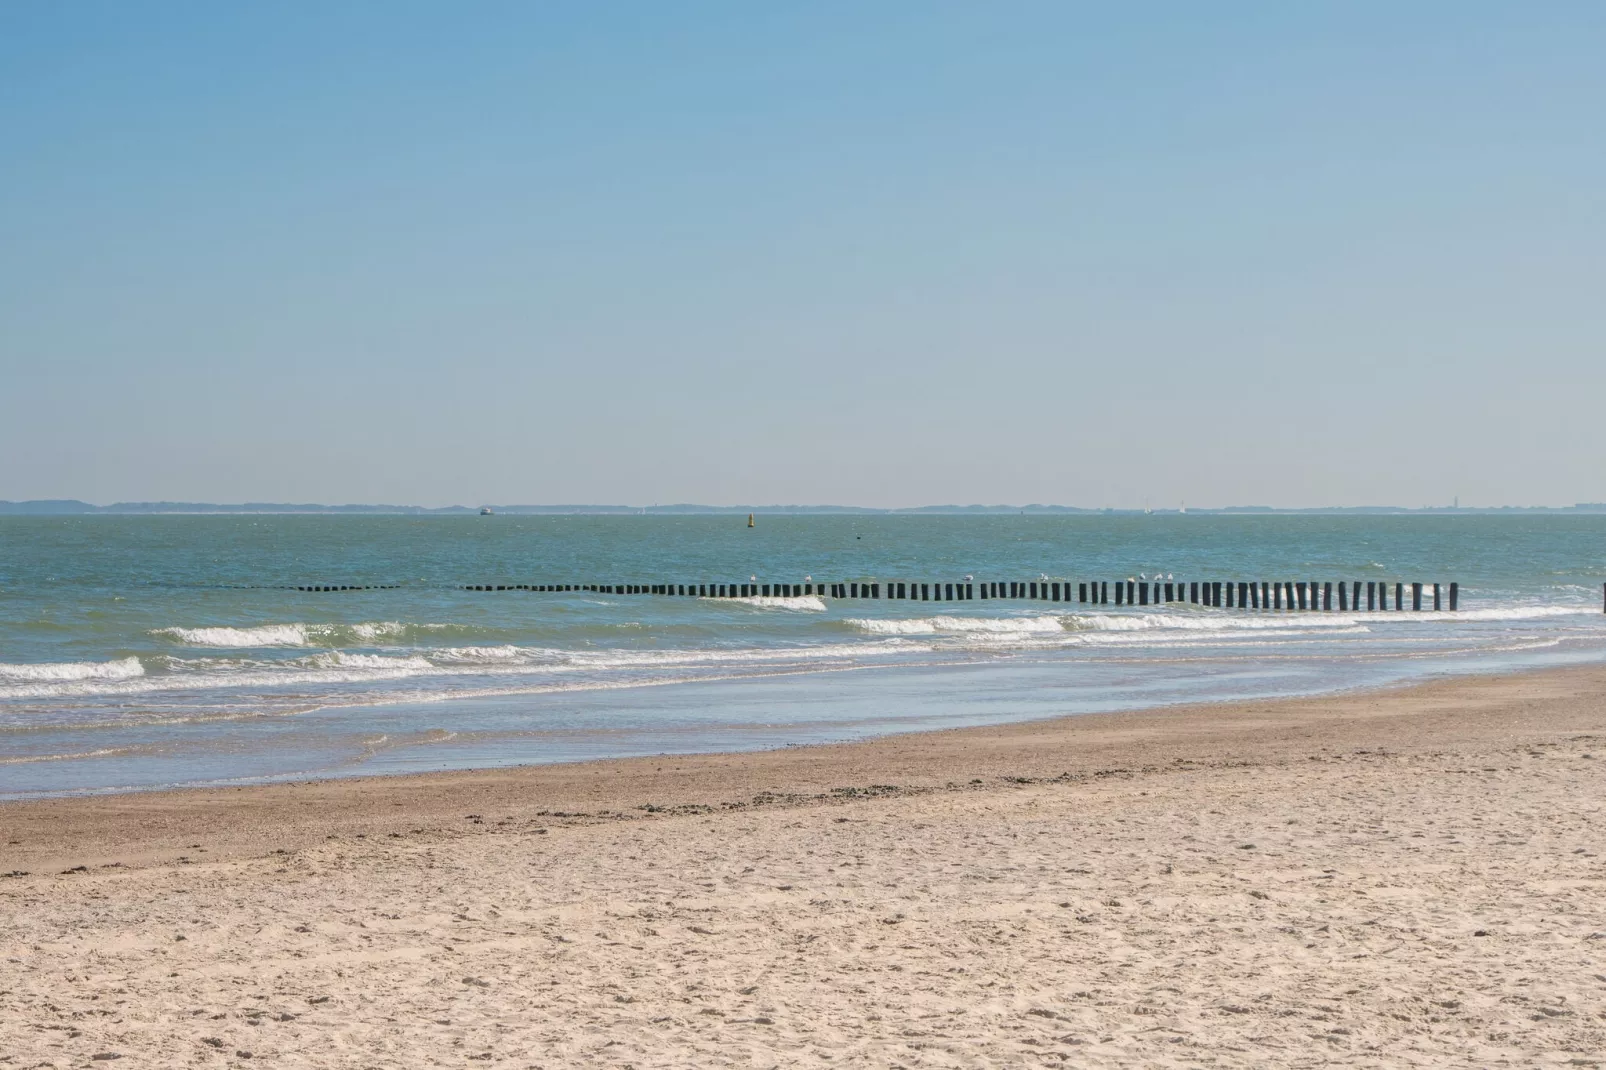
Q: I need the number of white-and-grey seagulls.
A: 8